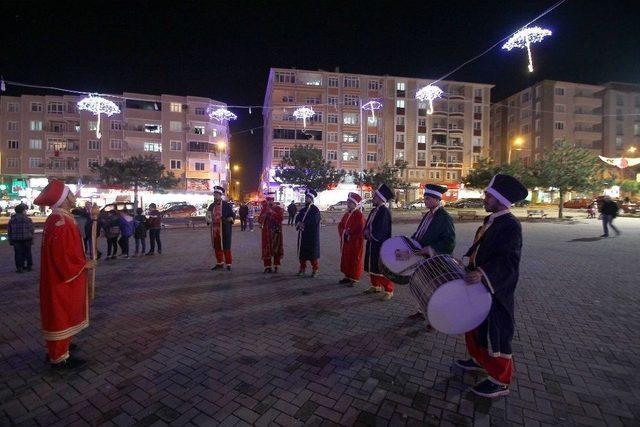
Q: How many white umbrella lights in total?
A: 6